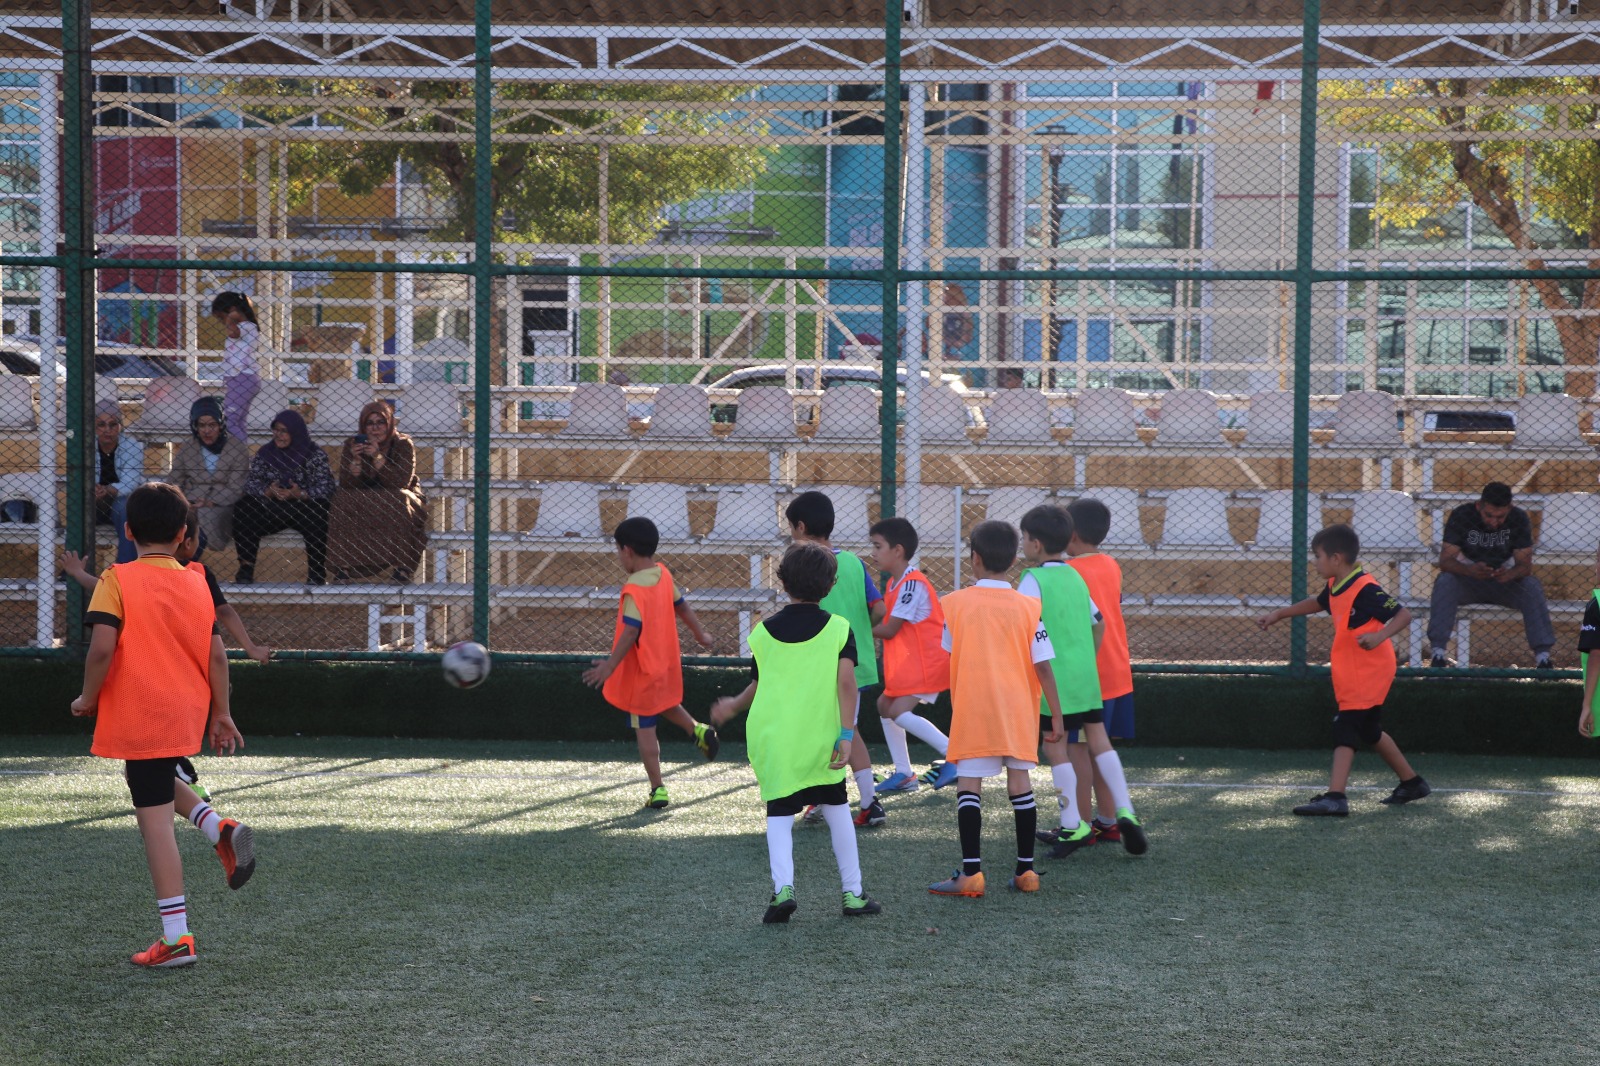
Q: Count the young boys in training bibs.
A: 11